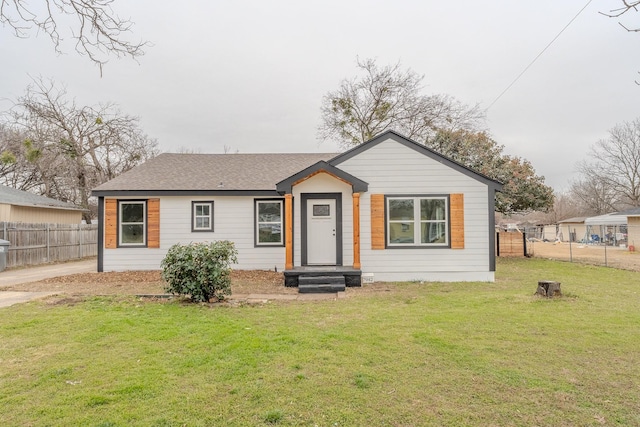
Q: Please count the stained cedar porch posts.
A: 2